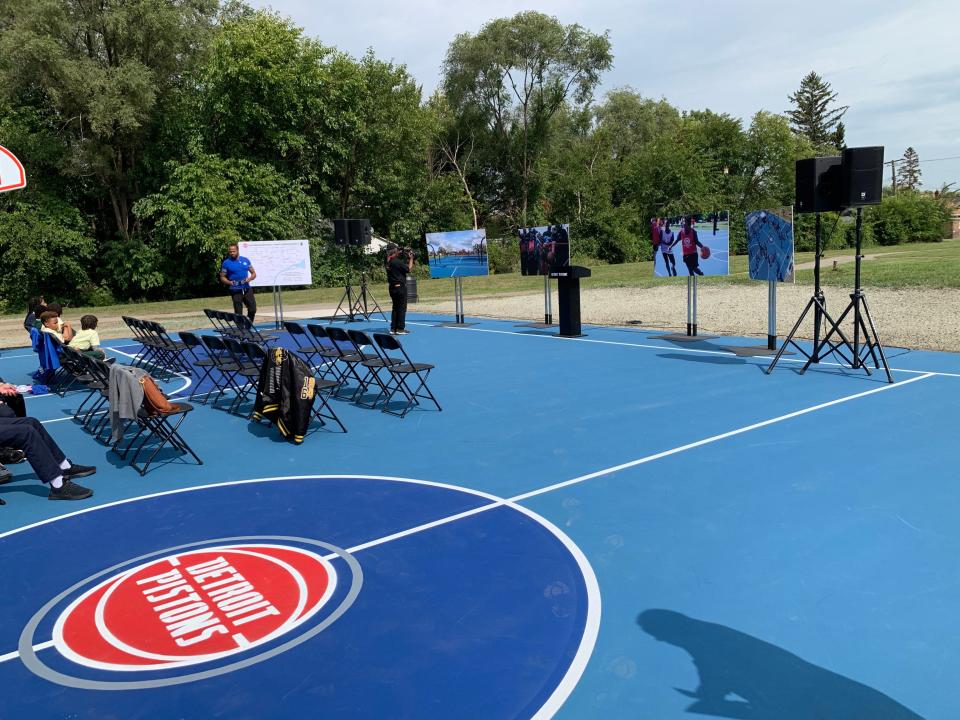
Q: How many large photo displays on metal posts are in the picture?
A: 4